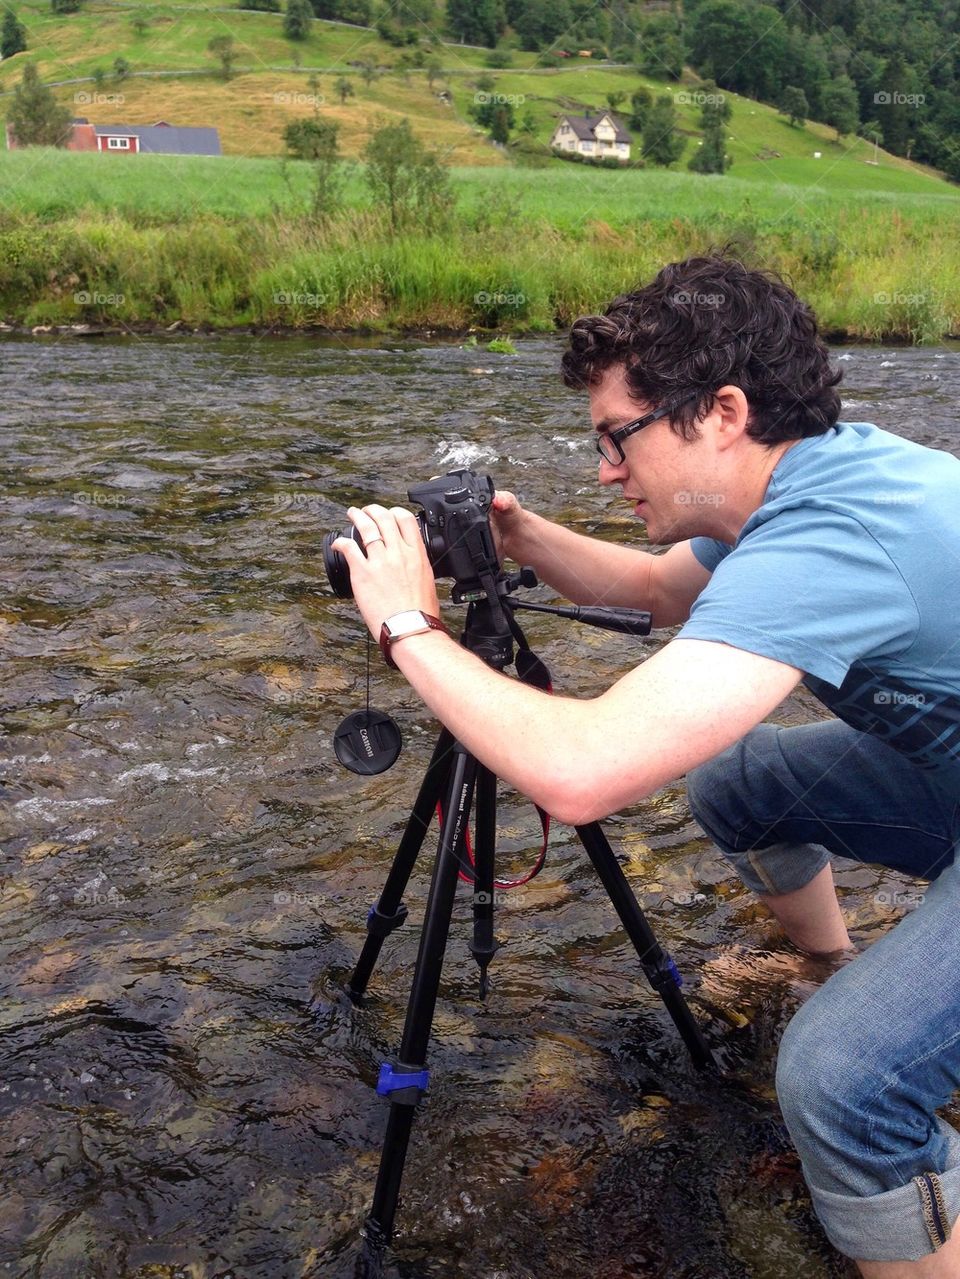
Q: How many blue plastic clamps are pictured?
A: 3